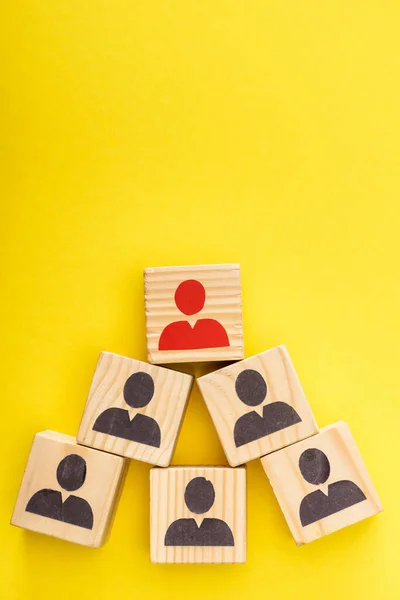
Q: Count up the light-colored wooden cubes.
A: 6